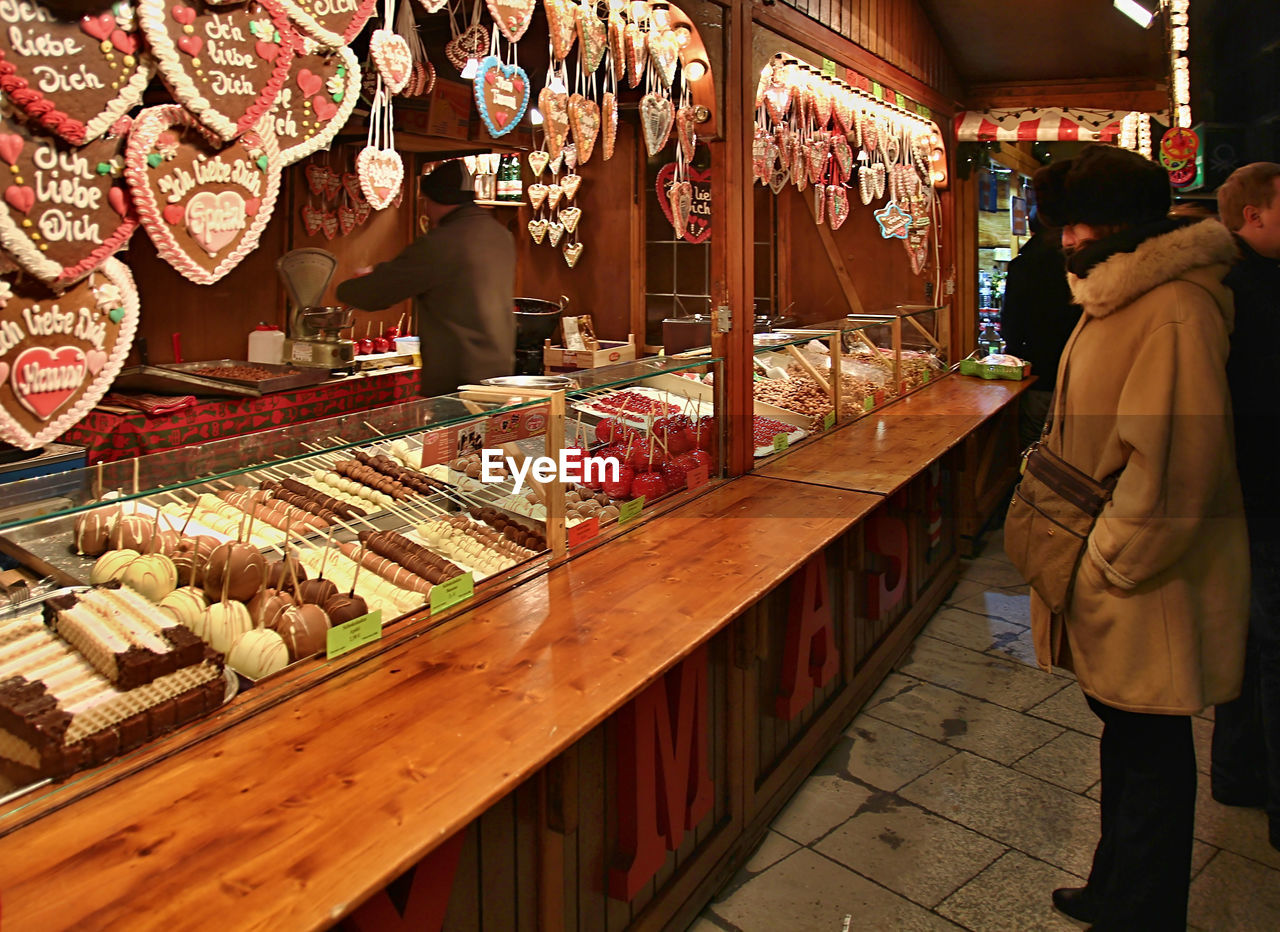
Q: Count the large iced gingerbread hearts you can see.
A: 7